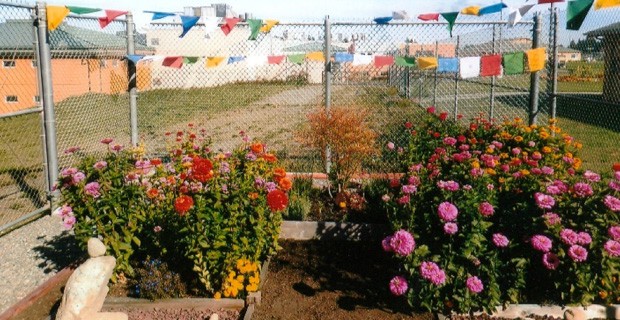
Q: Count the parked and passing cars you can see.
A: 0